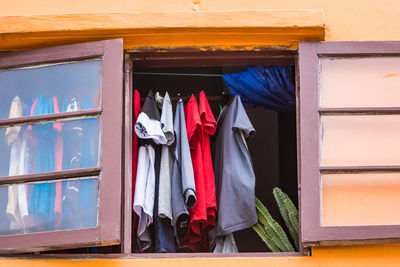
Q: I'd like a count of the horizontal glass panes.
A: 6